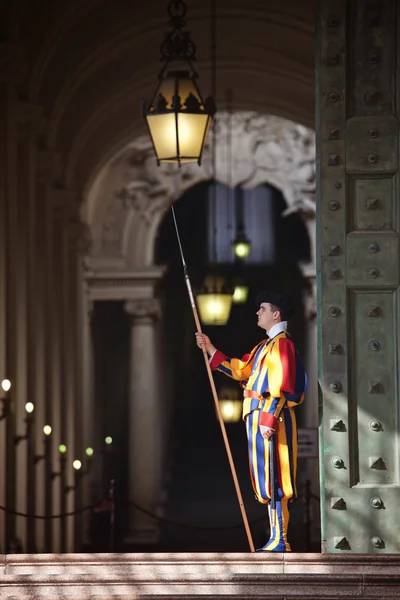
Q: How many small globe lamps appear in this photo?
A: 7